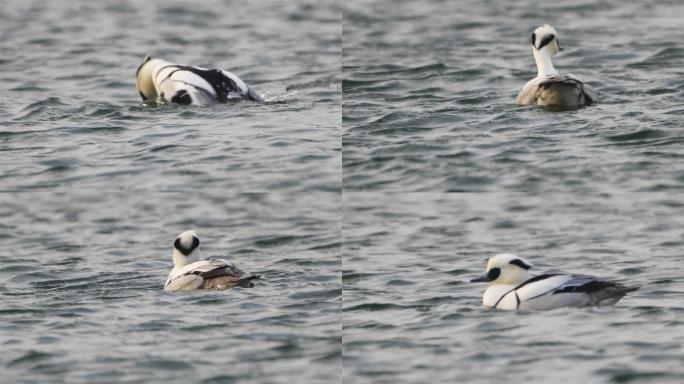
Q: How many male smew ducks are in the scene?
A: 4